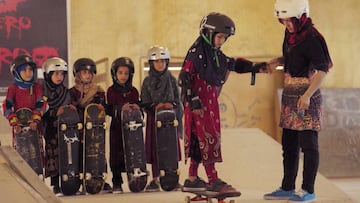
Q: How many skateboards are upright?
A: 5